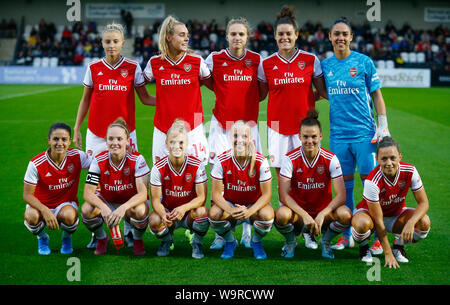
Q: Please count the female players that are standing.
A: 5